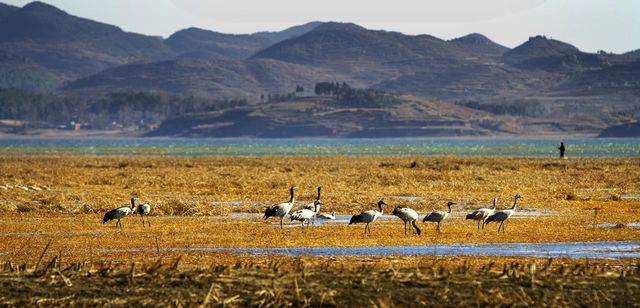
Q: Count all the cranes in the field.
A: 10